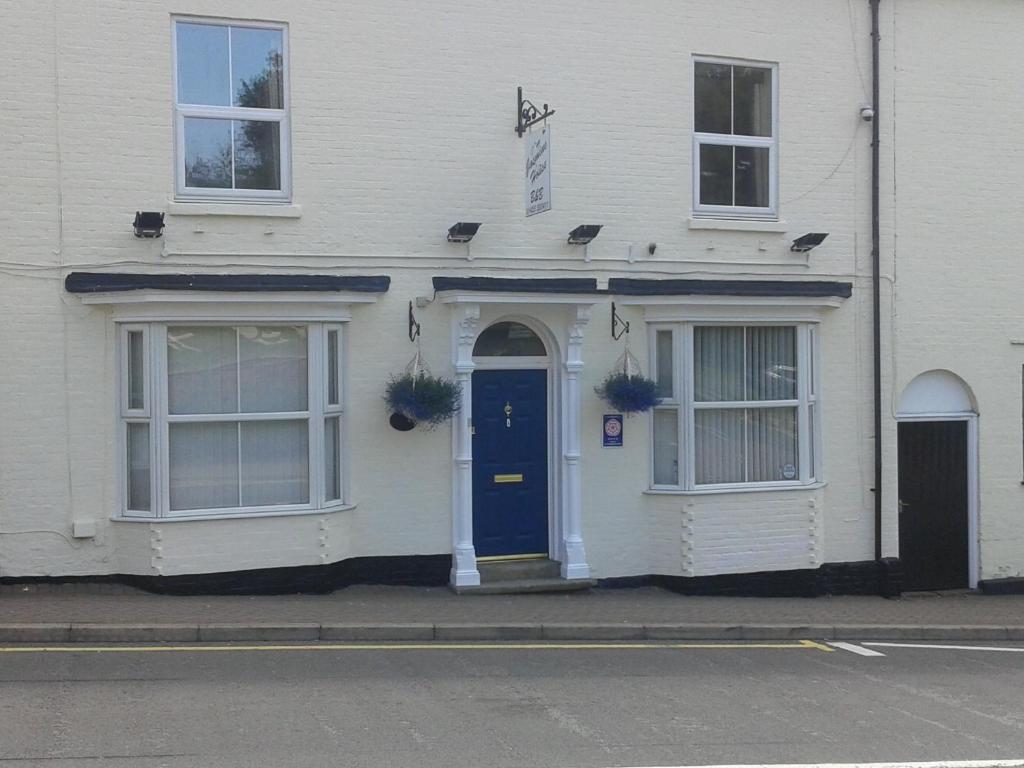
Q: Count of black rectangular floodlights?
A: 4